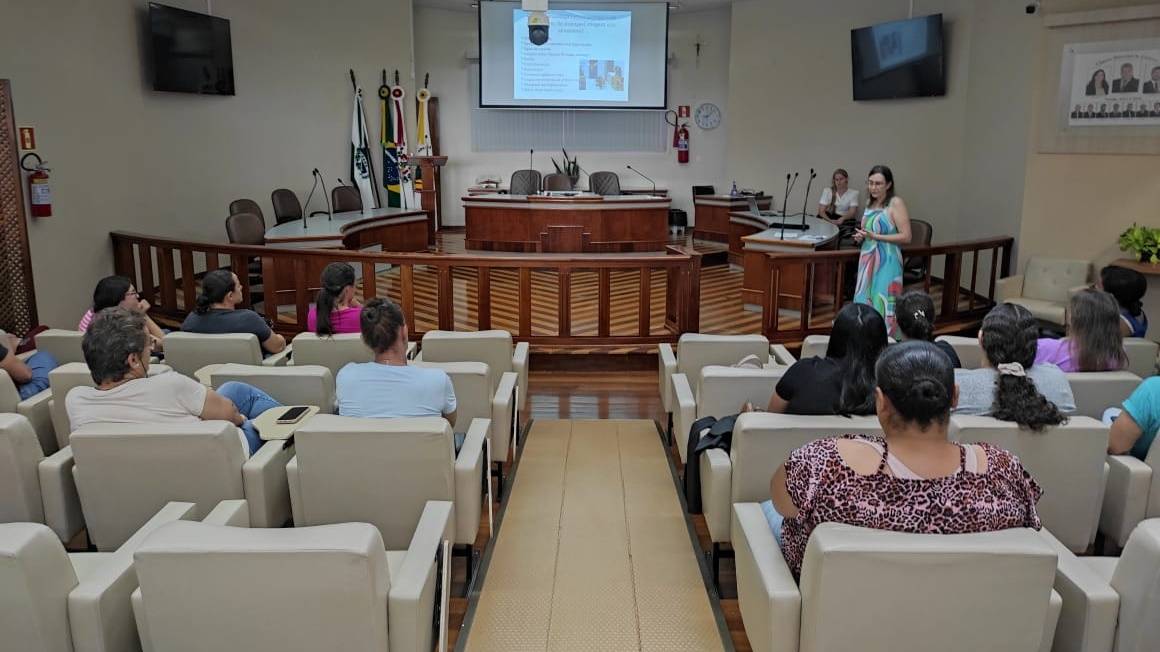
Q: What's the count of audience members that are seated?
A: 13